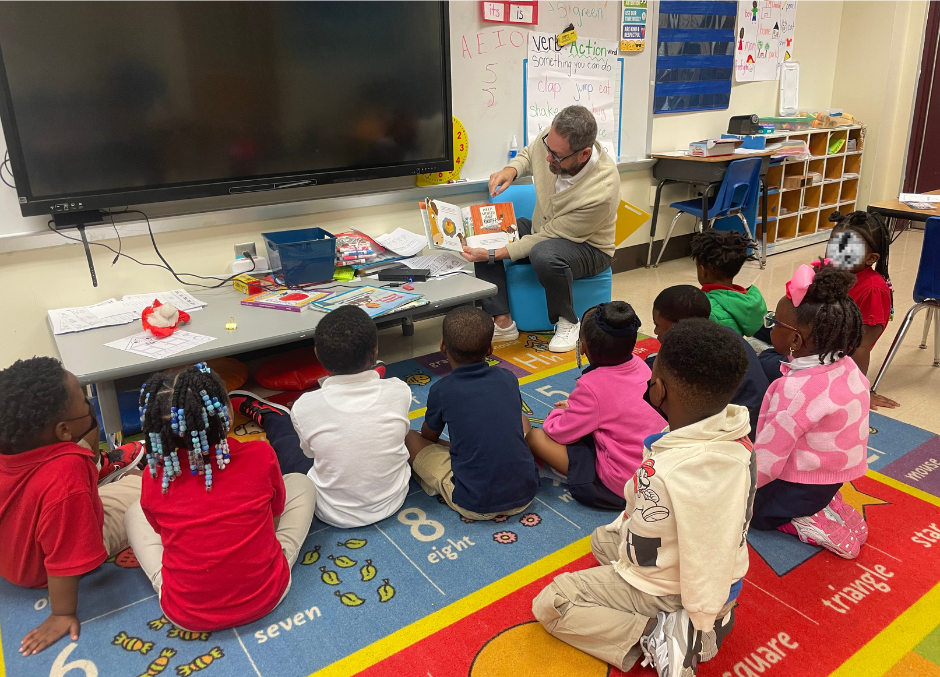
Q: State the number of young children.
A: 10